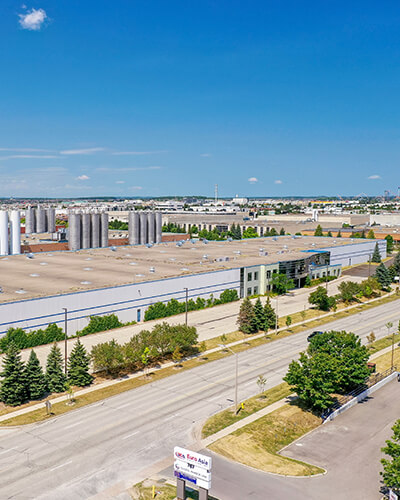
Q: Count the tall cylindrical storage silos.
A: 13